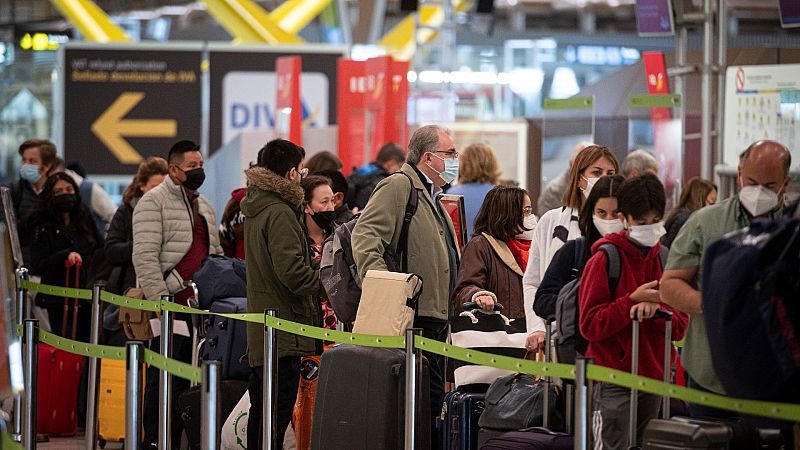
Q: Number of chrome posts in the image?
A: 9